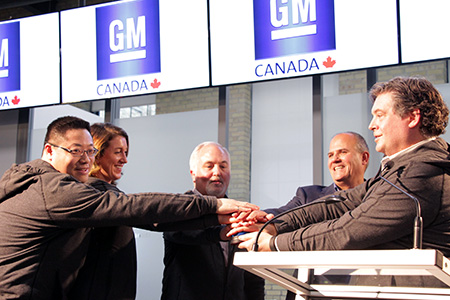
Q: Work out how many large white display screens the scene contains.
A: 4